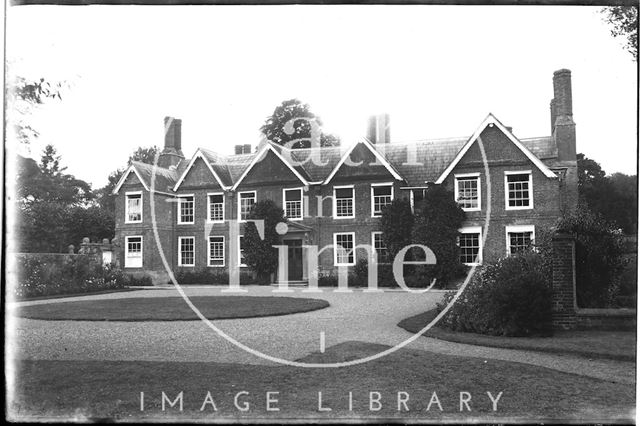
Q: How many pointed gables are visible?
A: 5